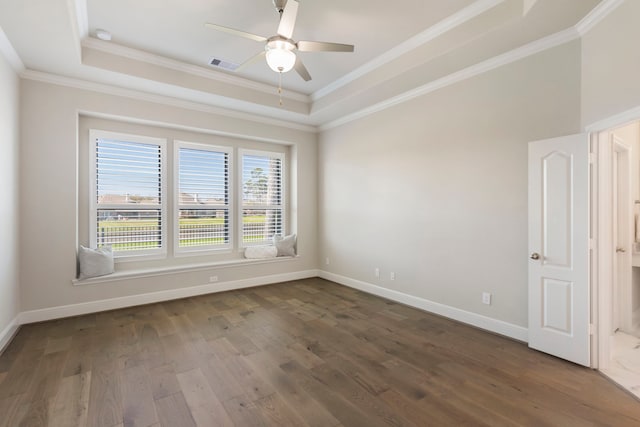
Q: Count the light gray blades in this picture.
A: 5